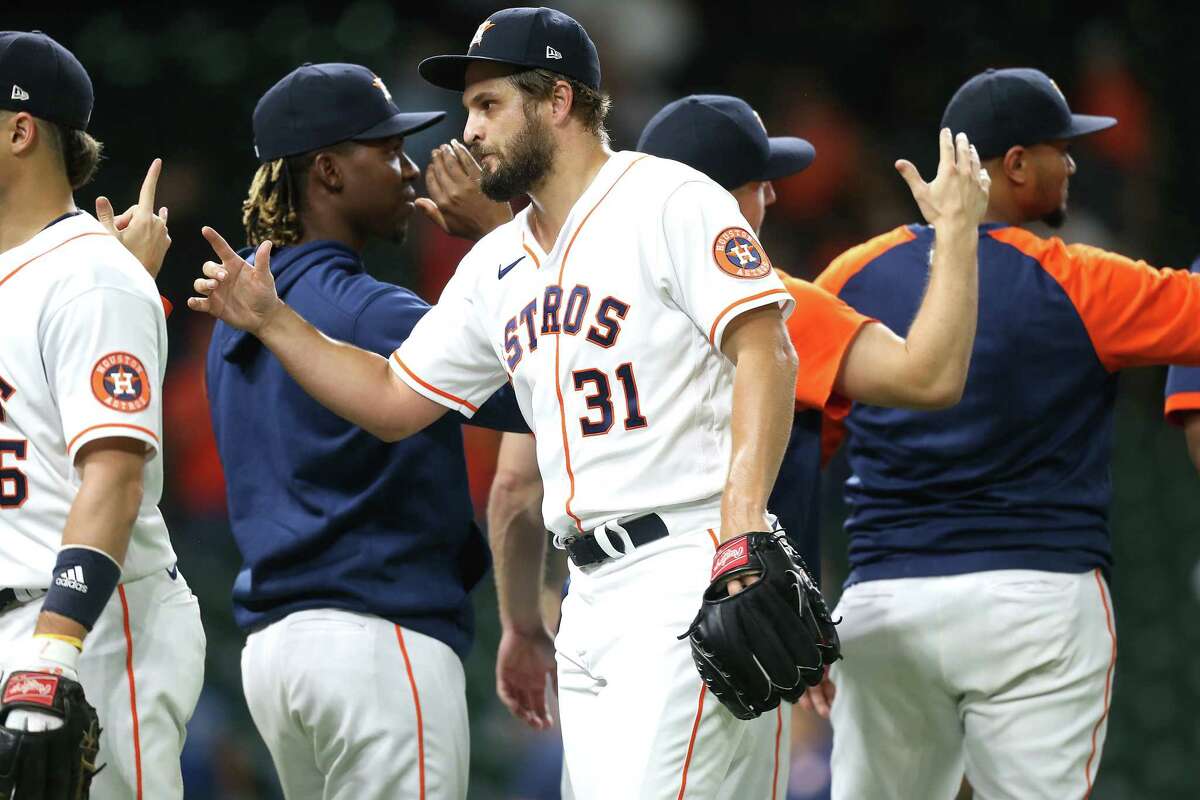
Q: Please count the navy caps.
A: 5